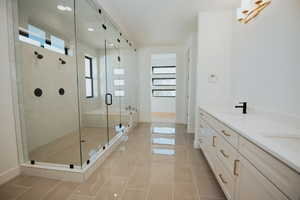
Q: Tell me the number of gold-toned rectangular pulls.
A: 5